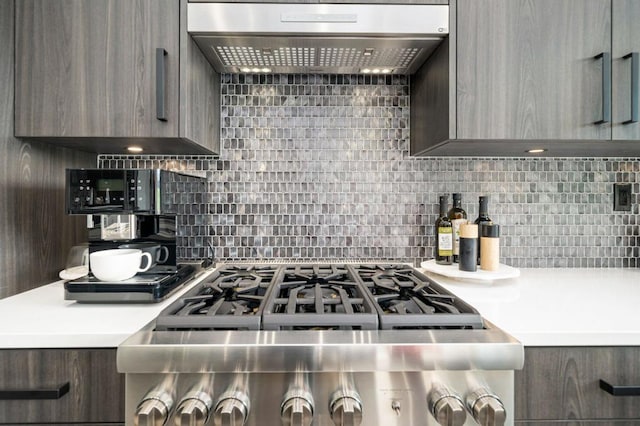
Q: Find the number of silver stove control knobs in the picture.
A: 7